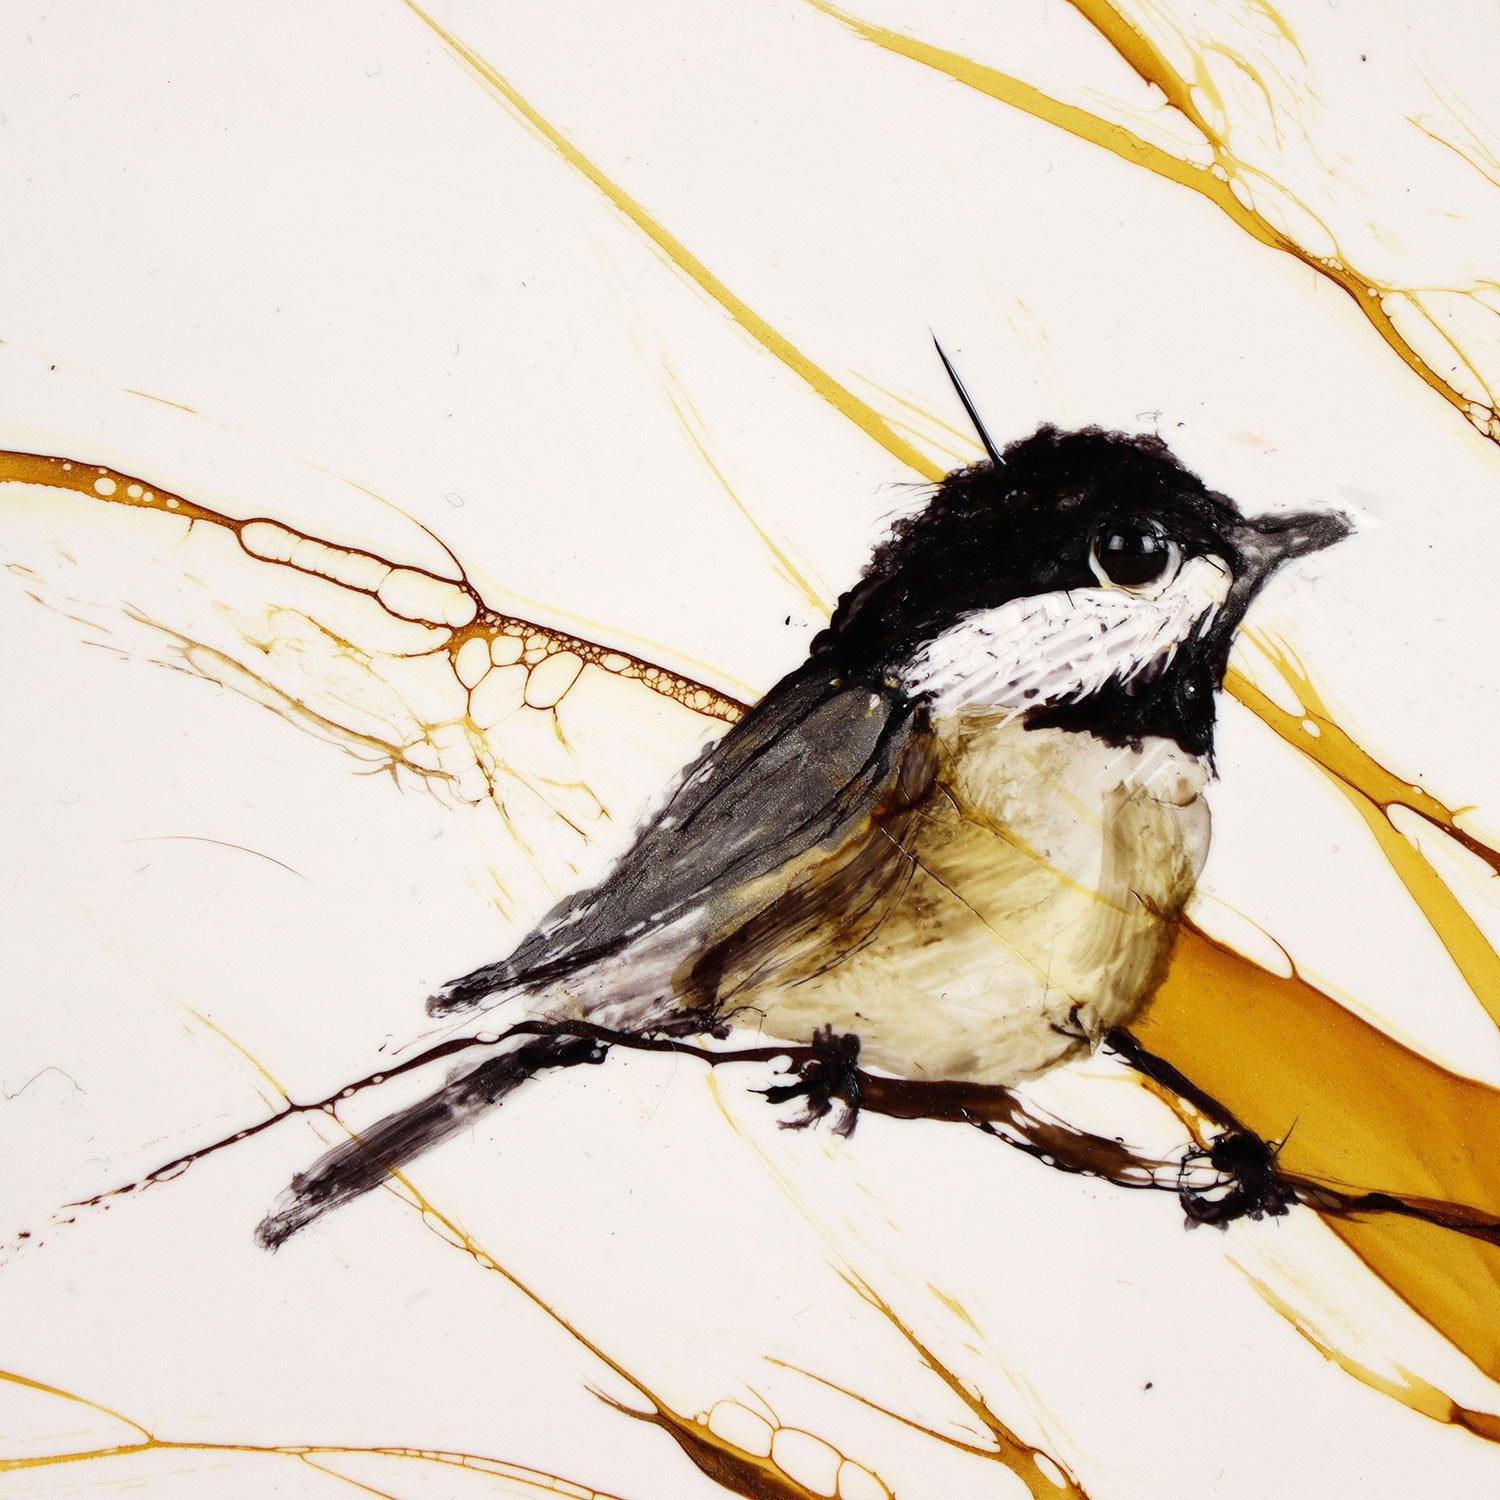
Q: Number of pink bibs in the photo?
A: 0